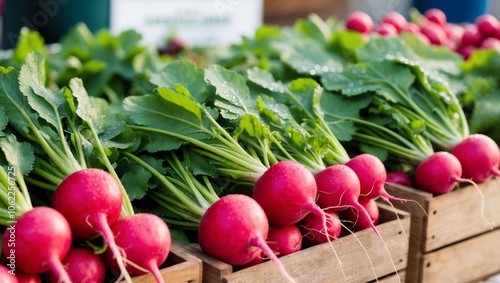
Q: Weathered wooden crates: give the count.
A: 3